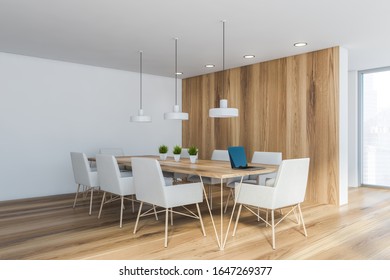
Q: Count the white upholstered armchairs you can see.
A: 8